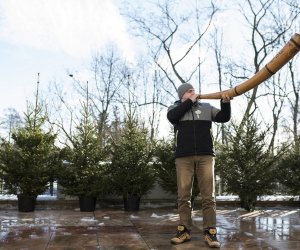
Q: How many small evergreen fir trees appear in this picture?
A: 6